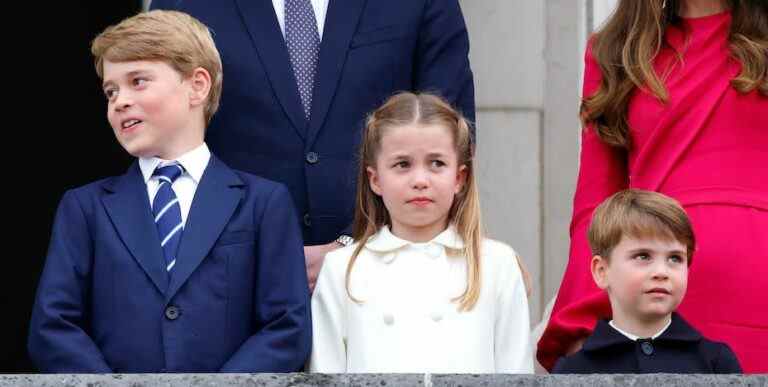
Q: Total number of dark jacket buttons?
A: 4